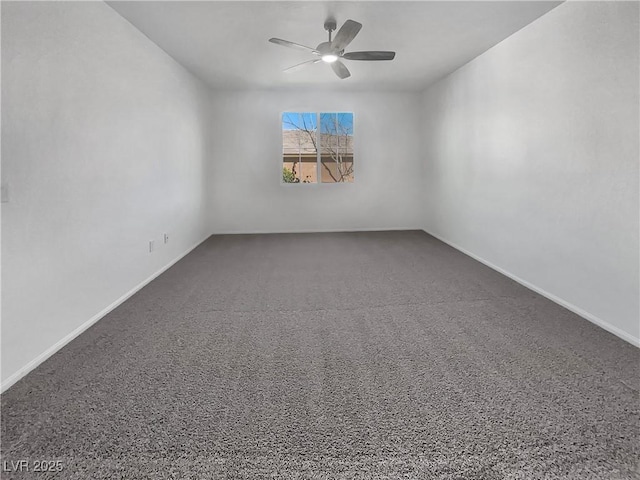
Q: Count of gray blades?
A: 5